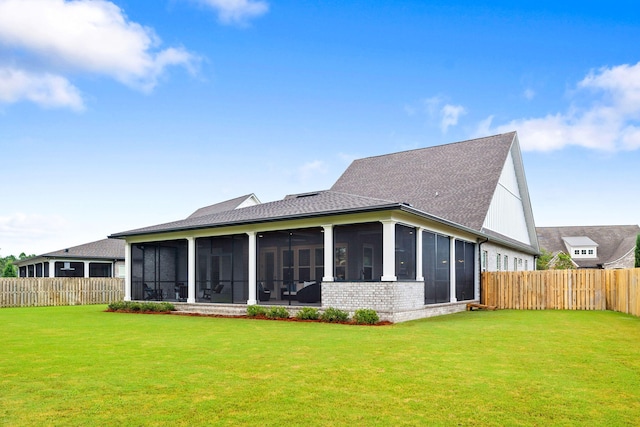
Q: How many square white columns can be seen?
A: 7